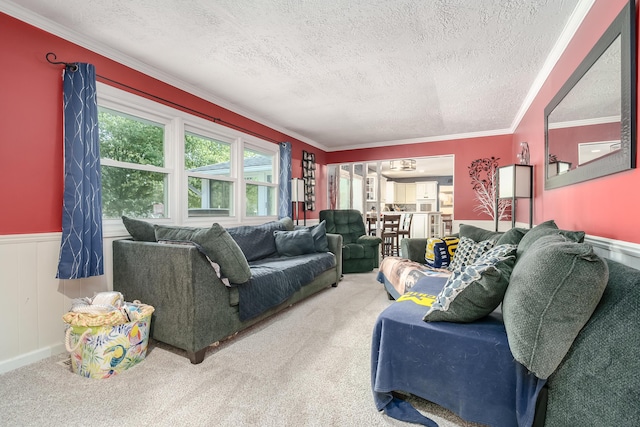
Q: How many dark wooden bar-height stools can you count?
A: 2